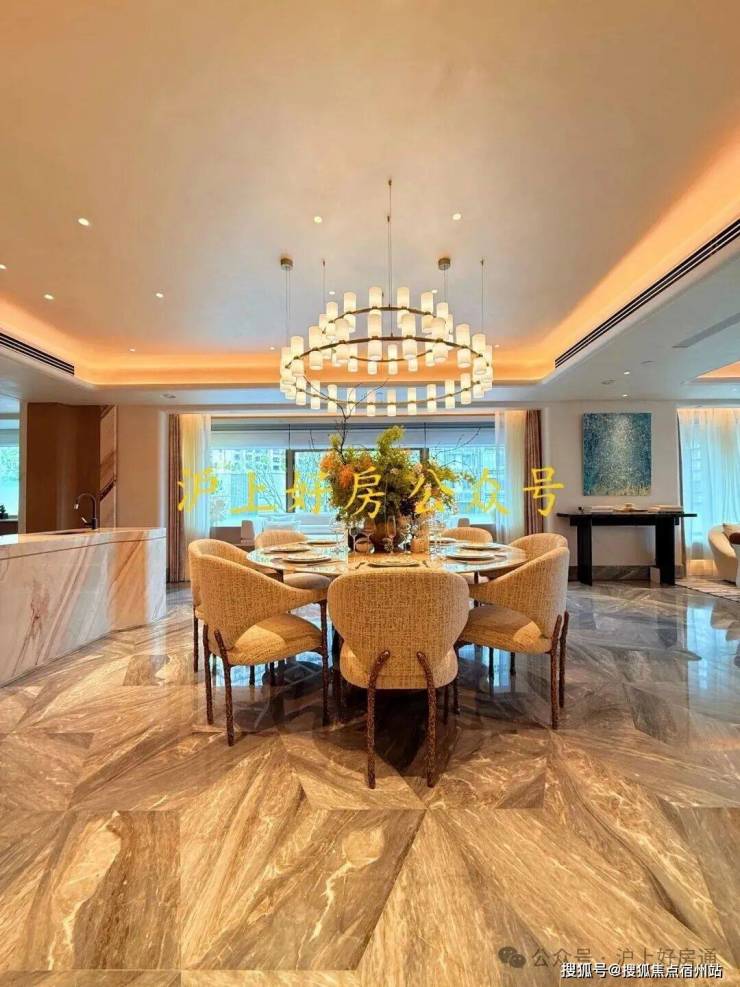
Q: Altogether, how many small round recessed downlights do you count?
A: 13